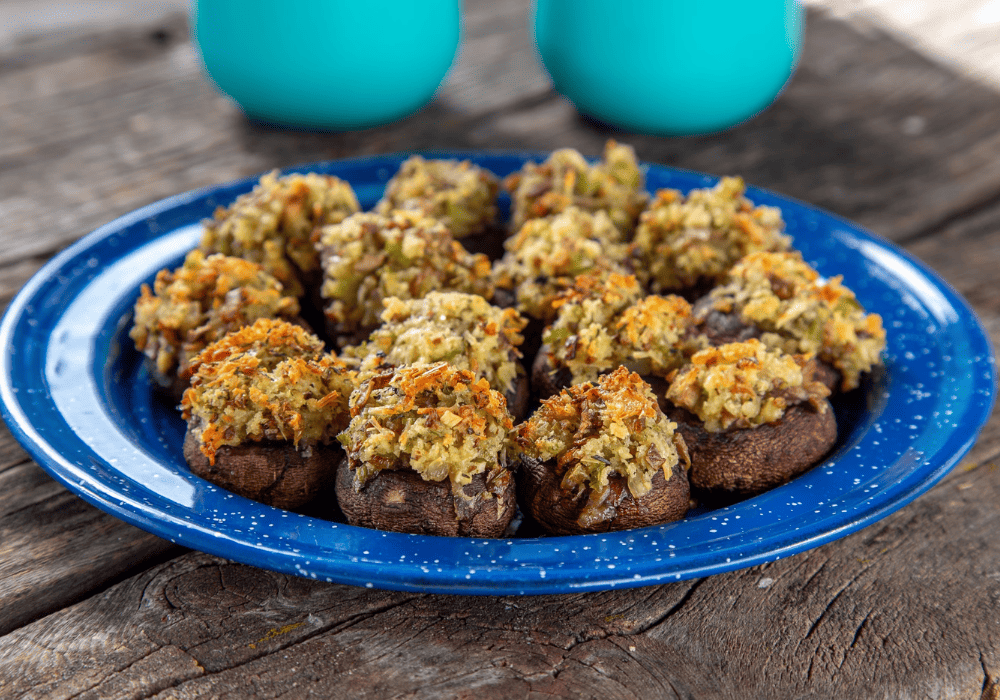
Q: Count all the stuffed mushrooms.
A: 14